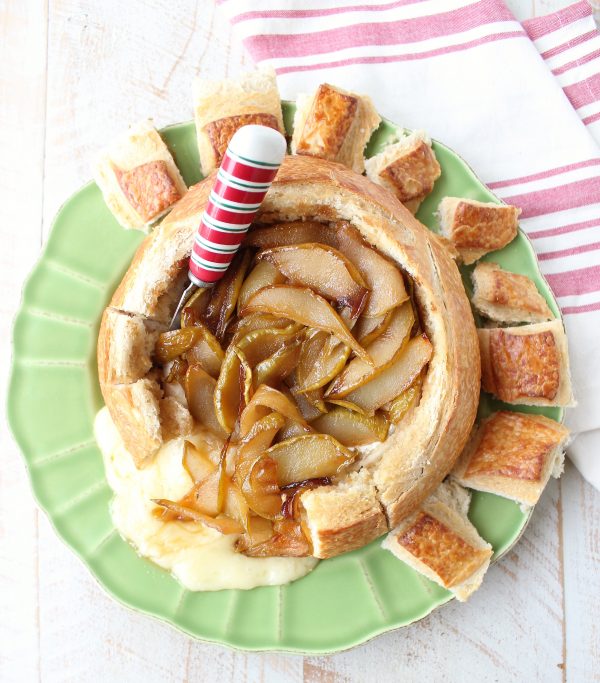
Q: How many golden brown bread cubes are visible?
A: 9